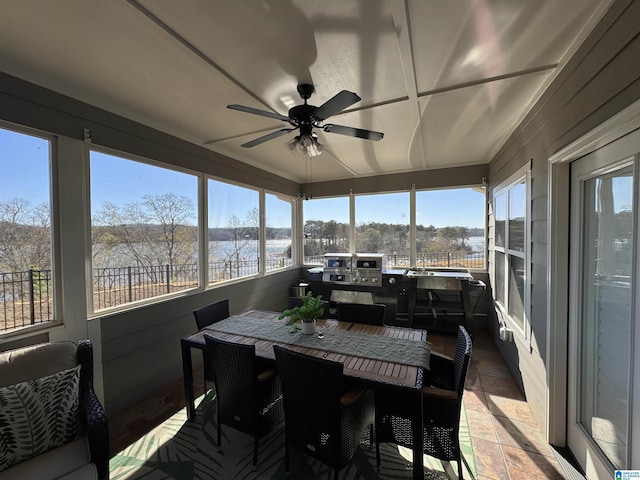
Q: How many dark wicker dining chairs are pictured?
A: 6